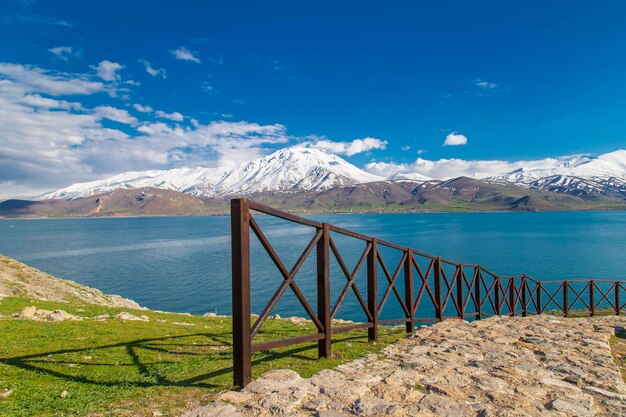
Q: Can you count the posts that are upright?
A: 14